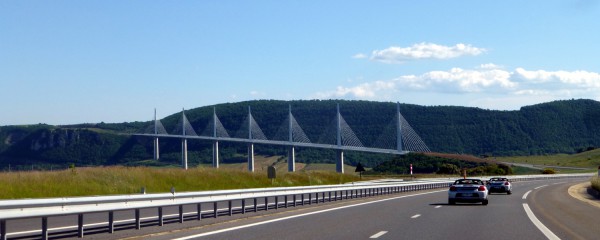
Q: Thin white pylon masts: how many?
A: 7